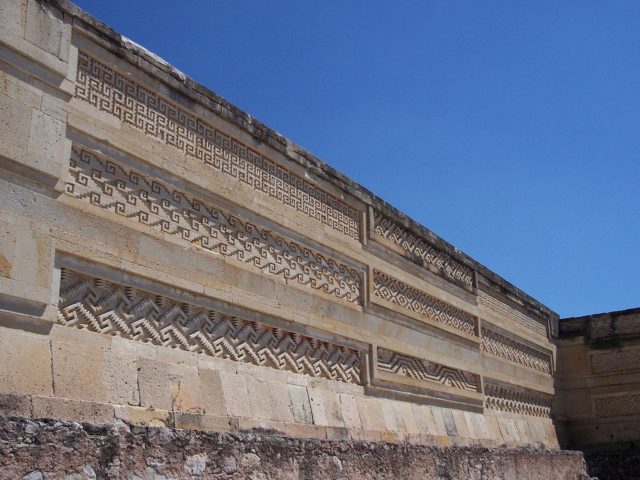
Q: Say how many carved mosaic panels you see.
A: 11